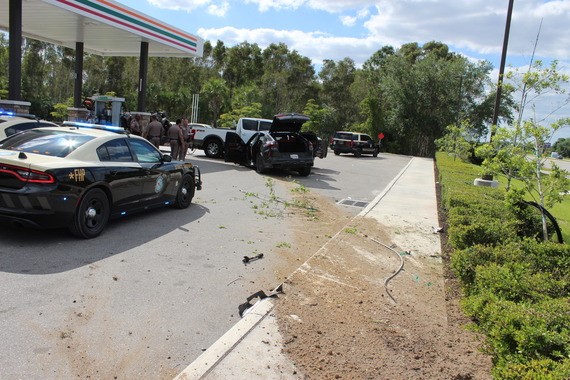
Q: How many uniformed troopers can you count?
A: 4